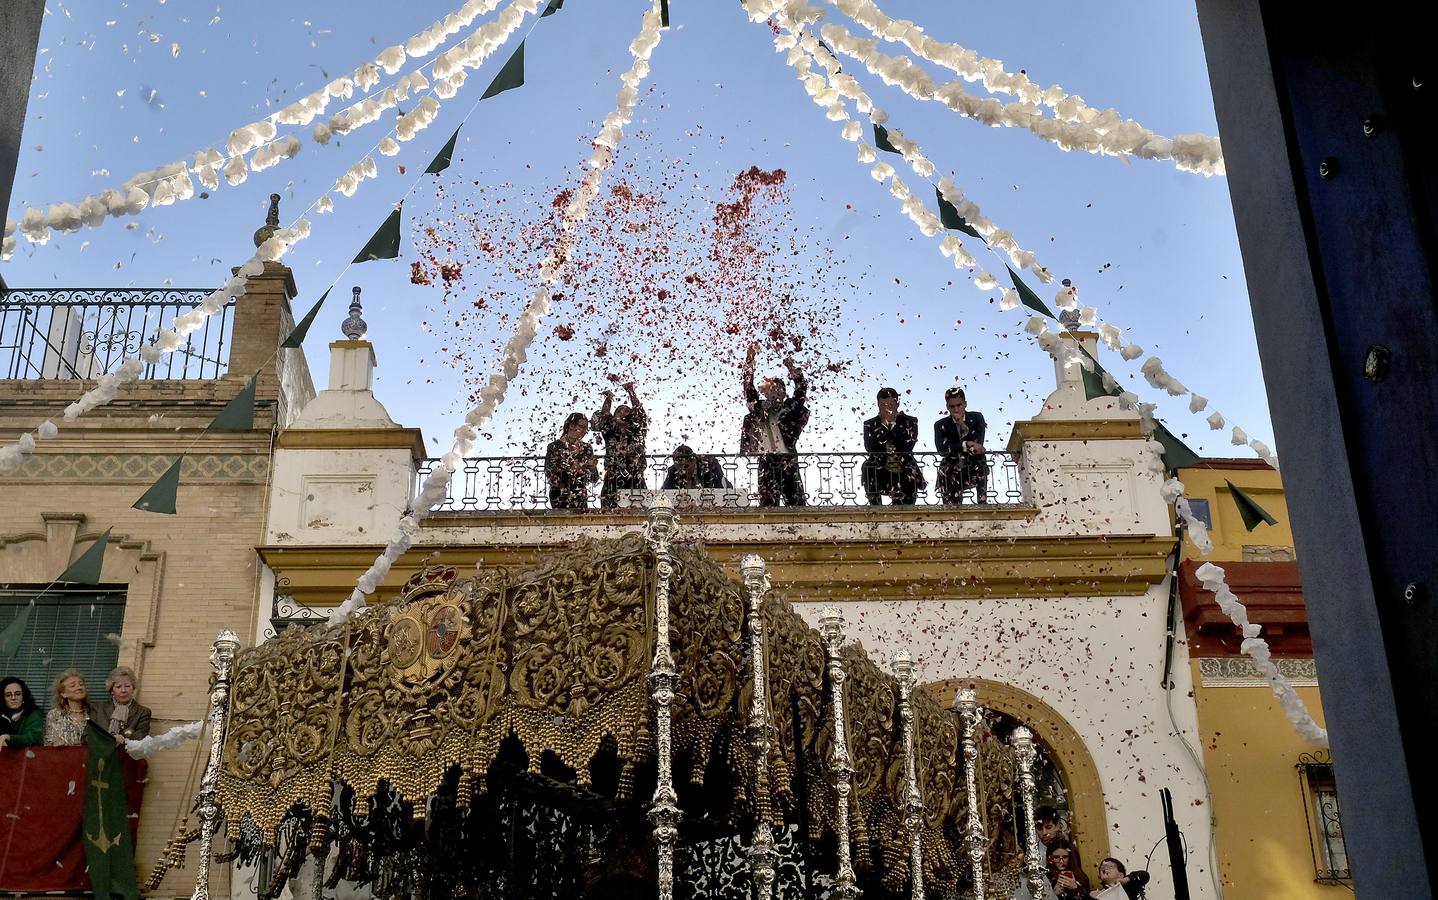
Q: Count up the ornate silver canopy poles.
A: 7